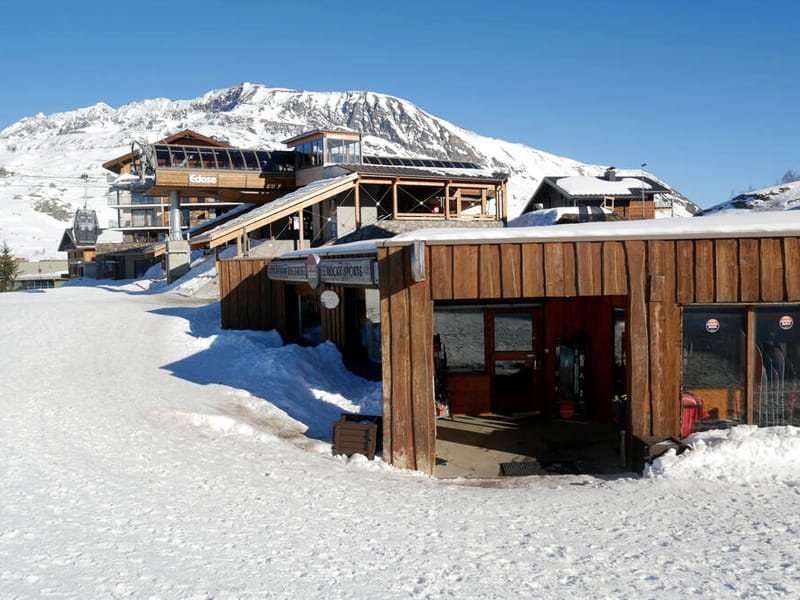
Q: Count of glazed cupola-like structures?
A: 1